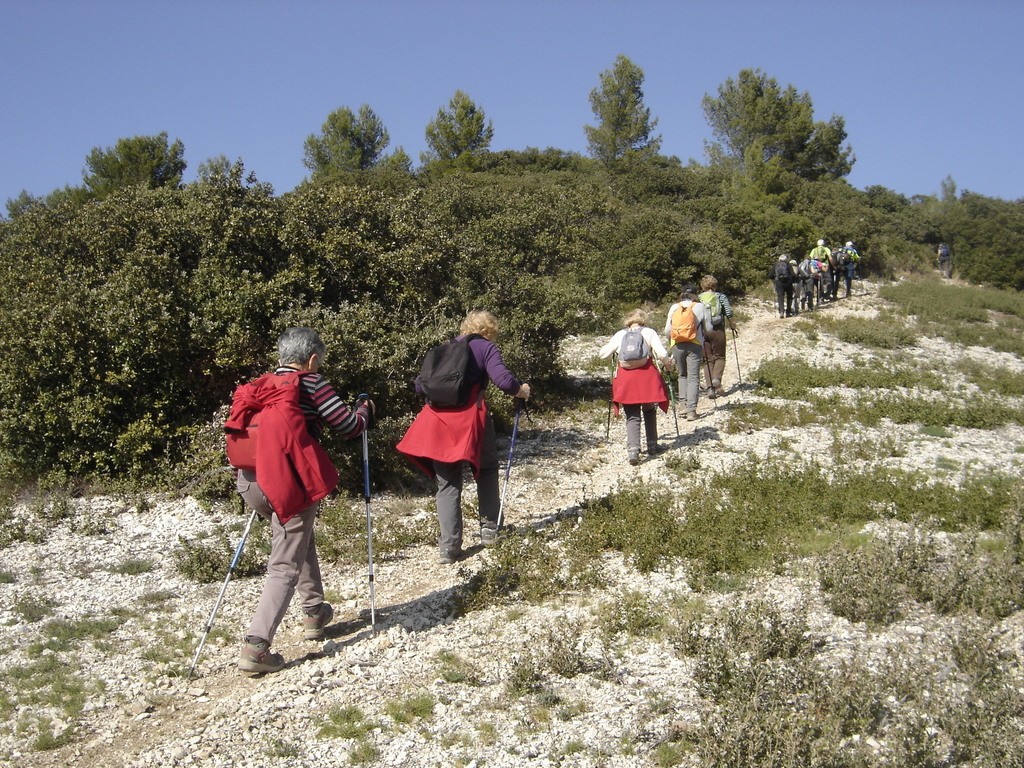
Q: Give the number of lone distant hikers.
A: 1